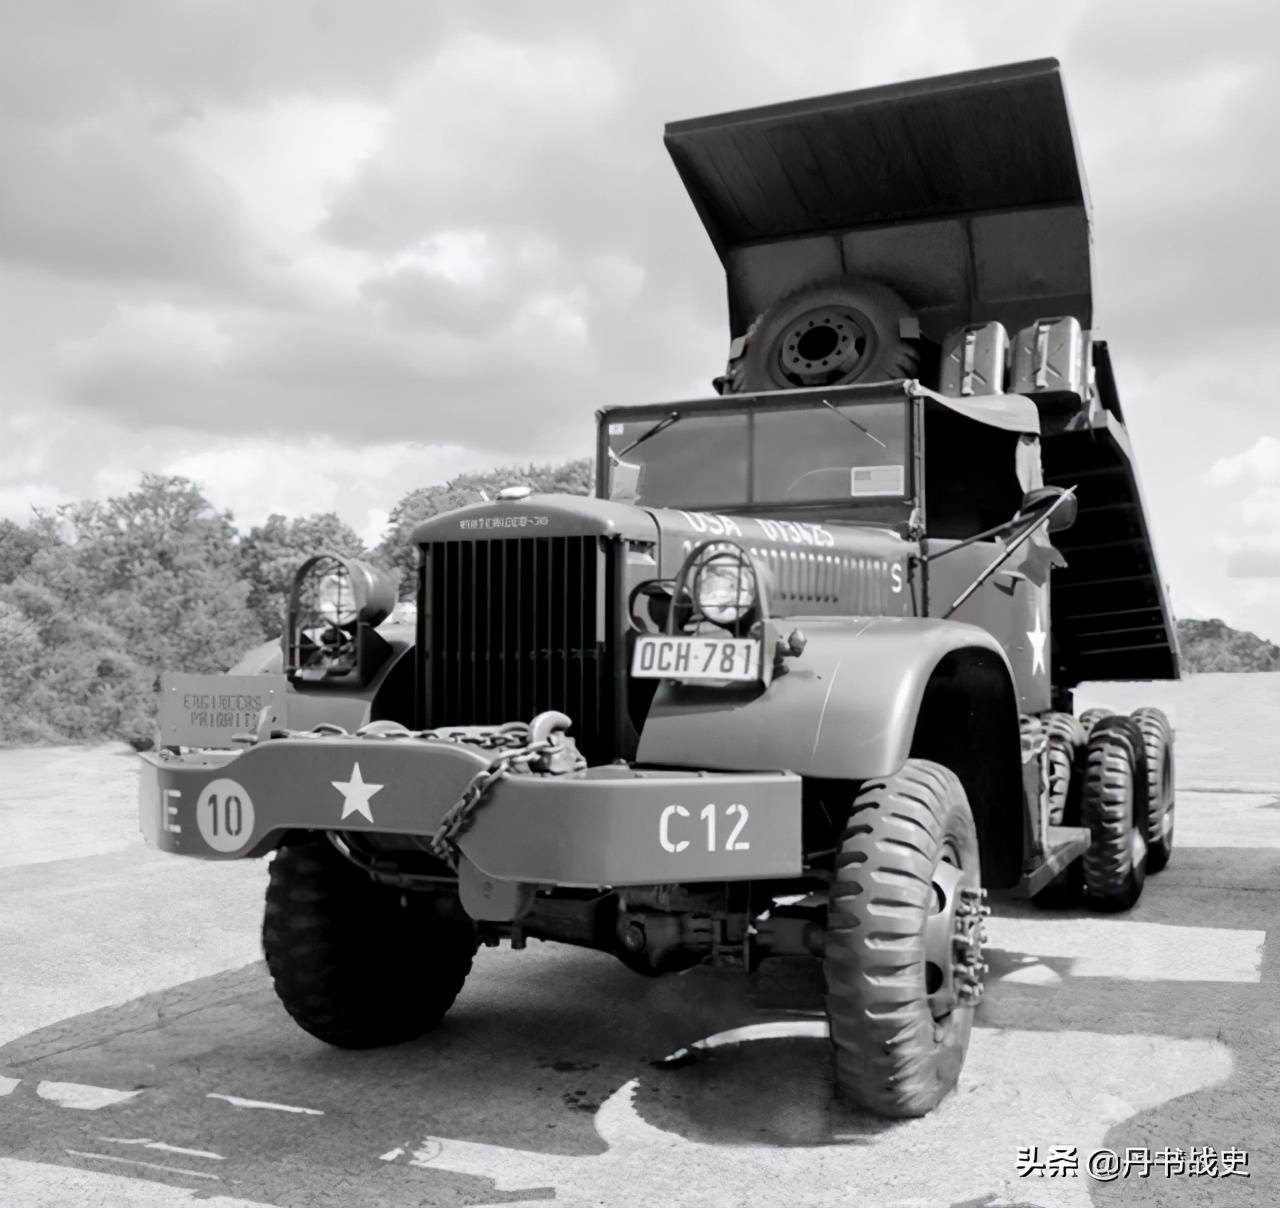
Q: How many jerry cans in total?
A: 2